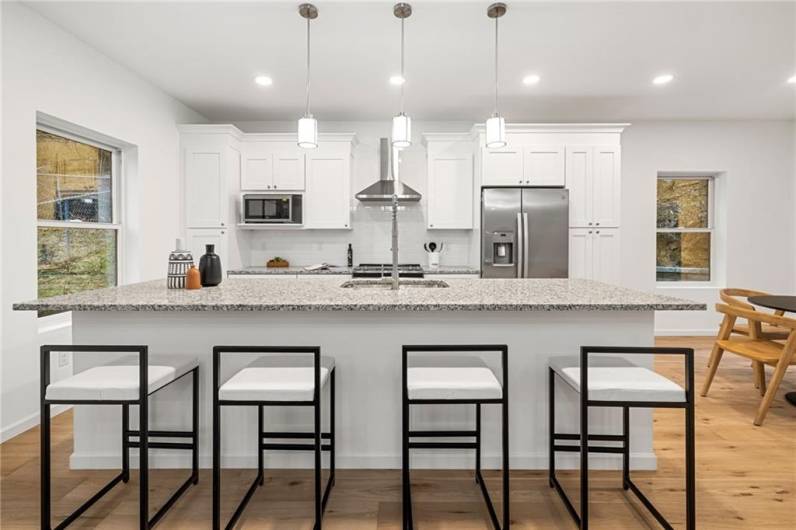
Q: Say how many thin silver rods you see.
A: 3